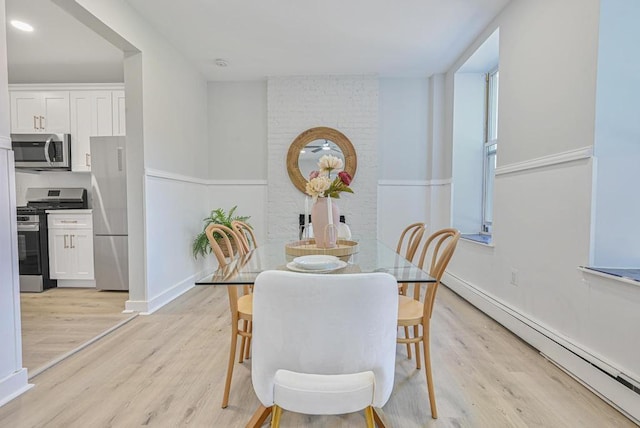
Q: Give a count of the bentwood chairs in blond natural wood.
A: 4